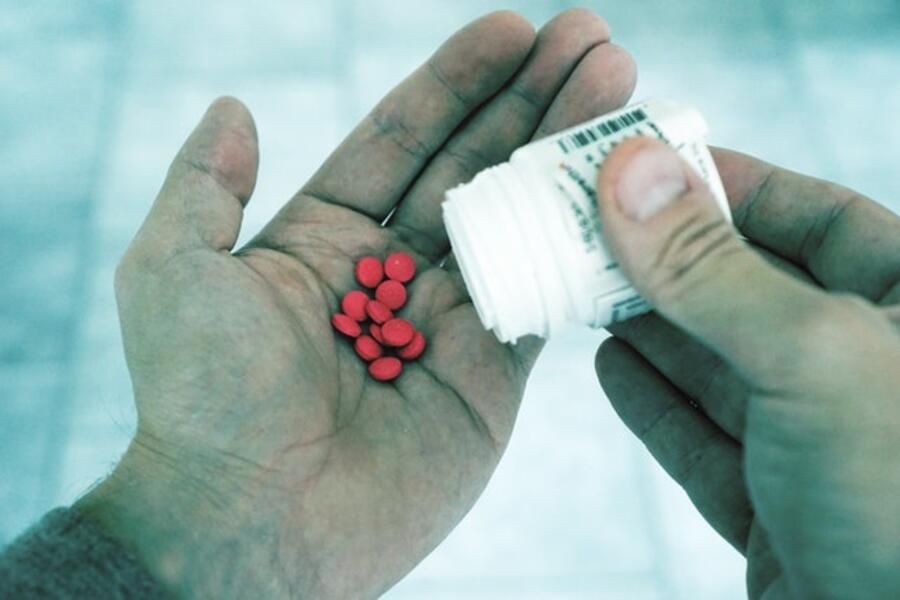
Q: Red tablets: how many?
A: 11